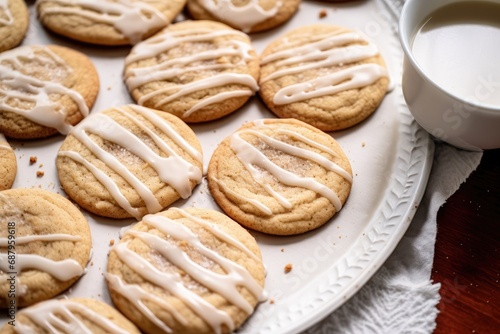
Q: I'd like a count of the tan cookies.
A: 12